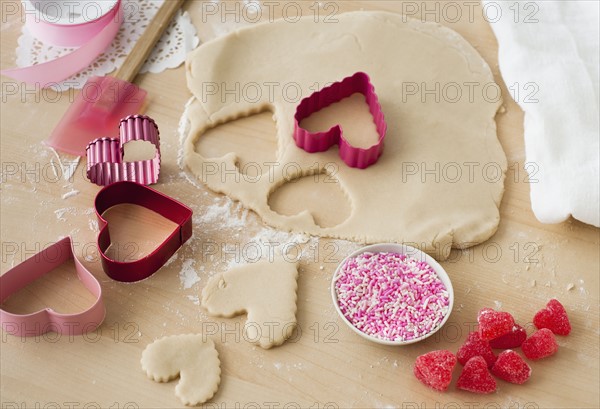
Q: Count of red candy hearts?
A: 8